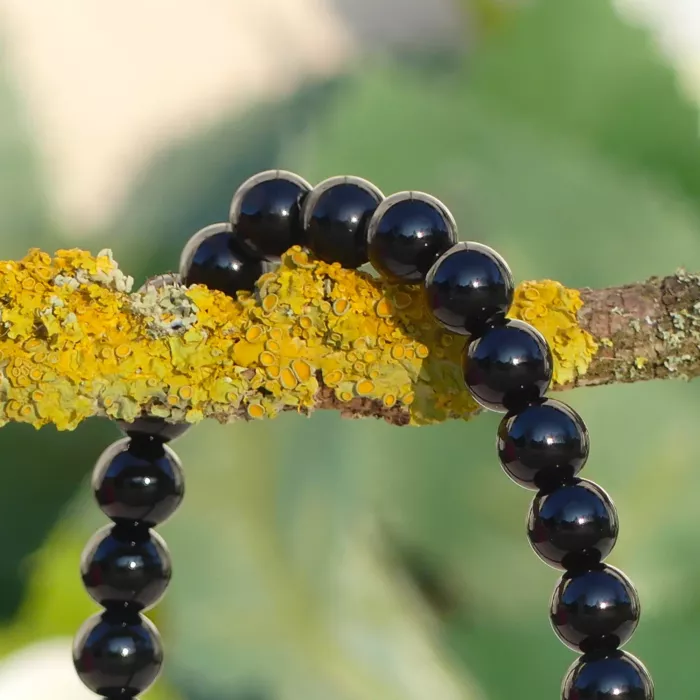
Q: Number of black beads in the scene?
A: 14